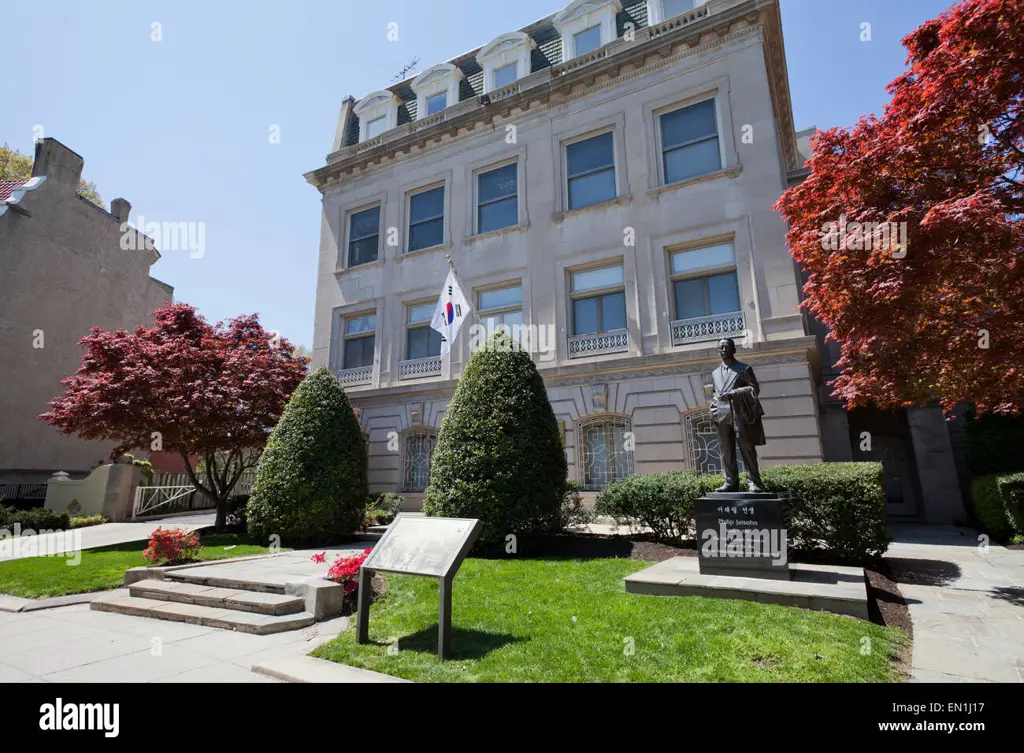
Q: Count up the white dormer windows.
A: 5